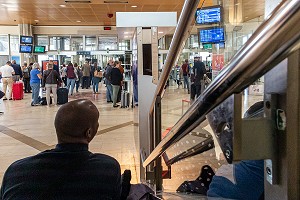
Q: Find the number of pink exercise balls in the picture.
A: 0